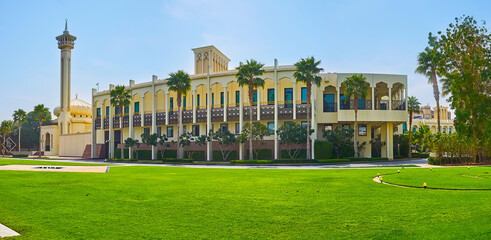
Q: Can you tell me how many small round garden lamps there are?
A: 6